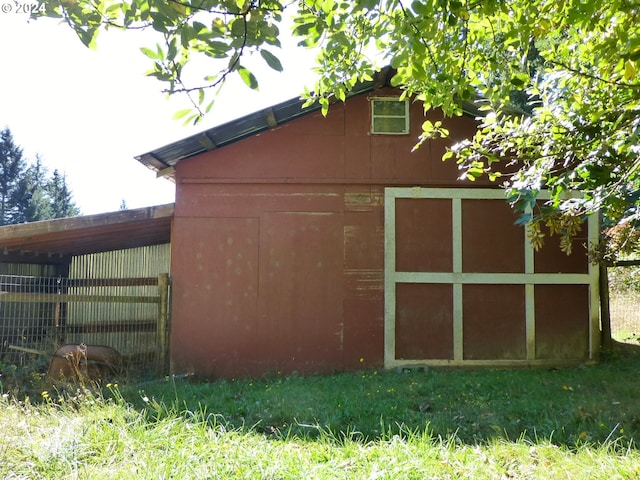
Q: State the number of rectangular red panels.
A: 6